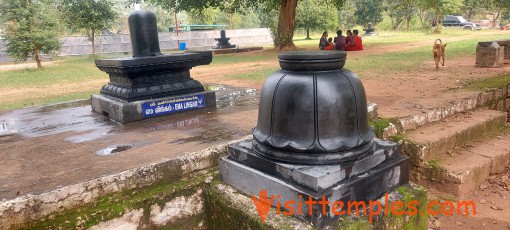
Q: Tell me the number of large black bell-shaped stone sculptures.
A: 1